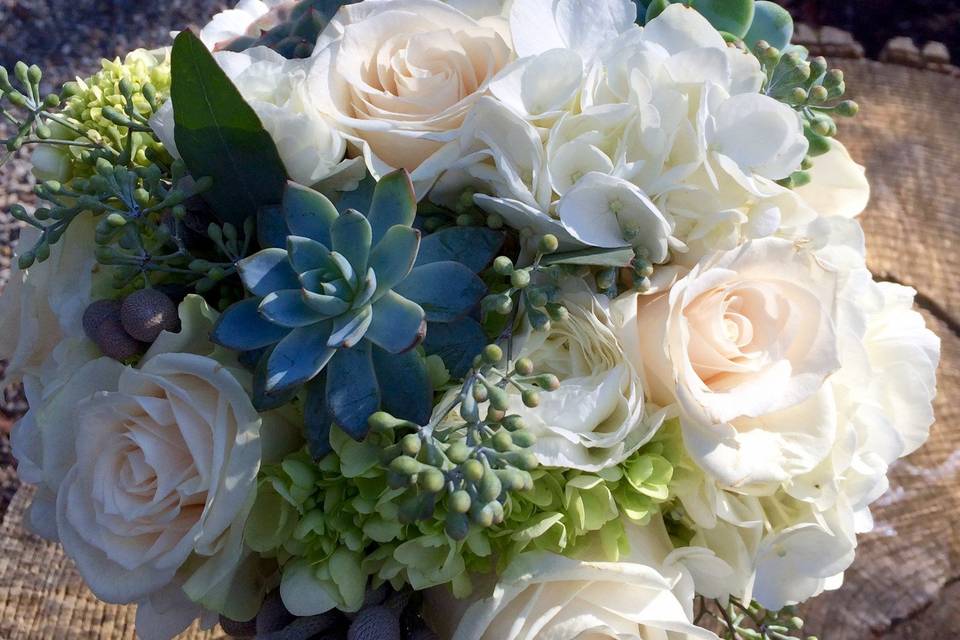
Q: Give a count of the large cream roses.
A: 4